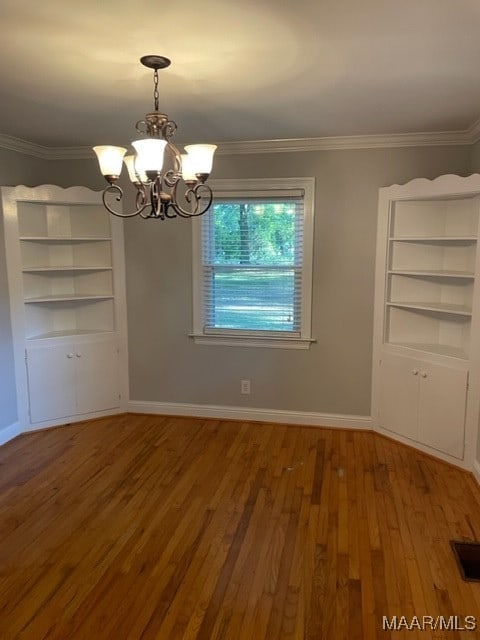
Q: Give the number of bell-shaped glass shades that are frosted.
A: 5